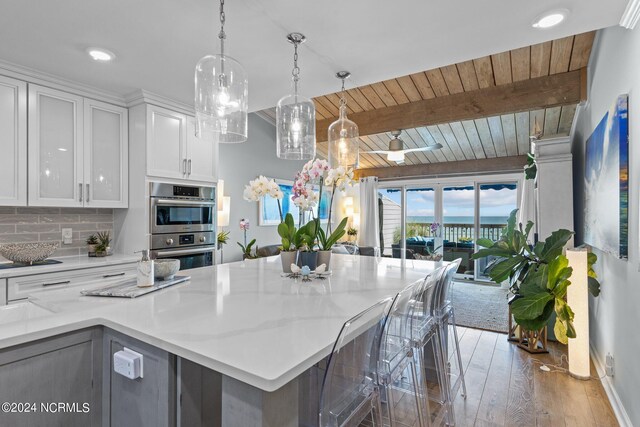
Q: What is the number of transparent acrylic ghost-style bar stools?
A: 4